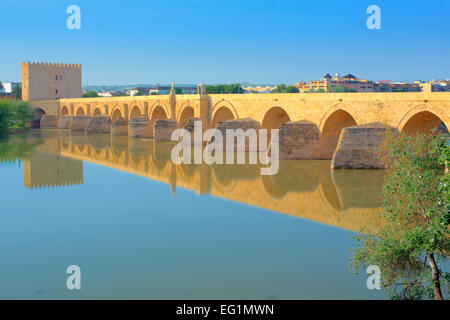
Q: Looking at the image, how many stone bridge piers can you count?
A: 11